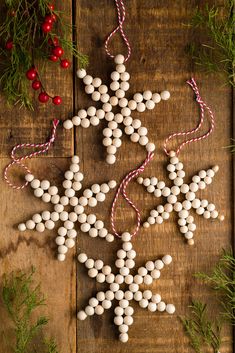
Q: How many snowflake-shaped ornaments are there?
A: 4